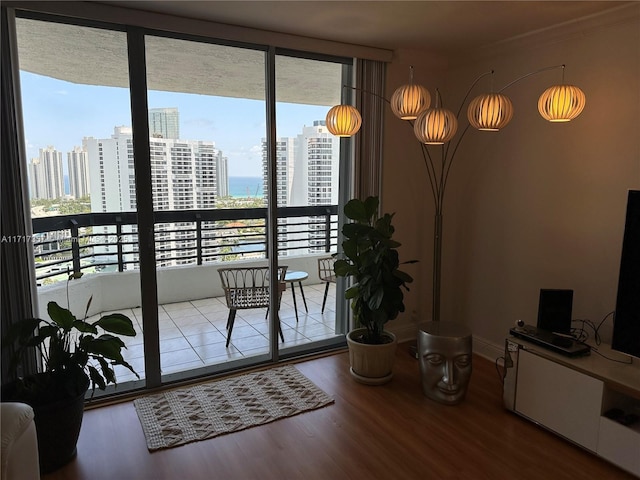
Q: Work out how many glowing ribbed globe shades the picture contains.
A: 5